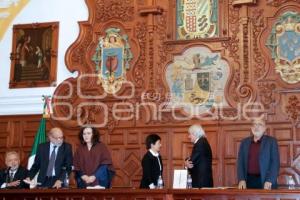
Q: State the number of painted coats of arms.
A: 4